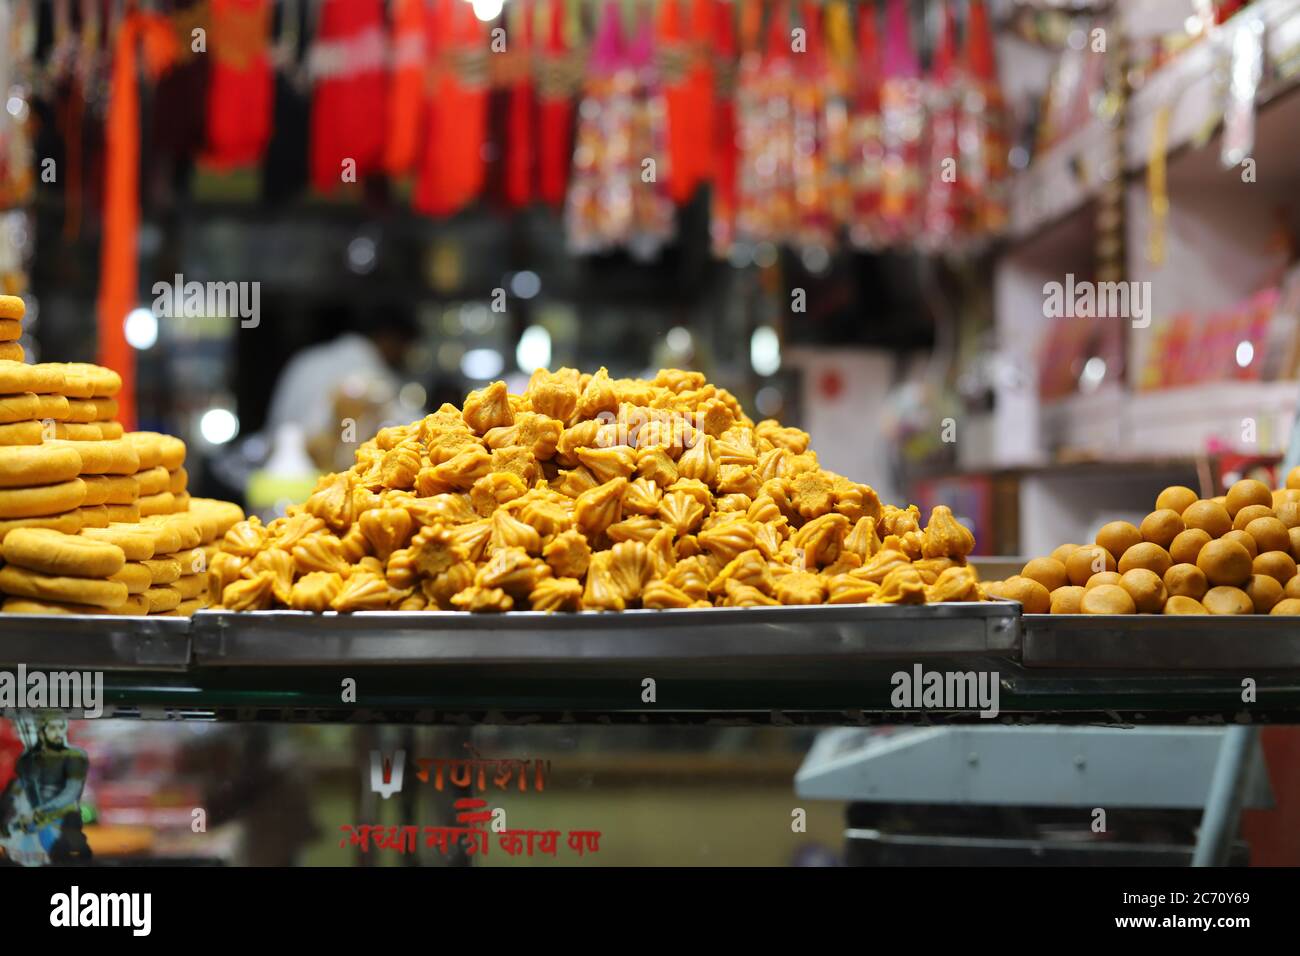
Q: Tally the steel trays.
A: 3